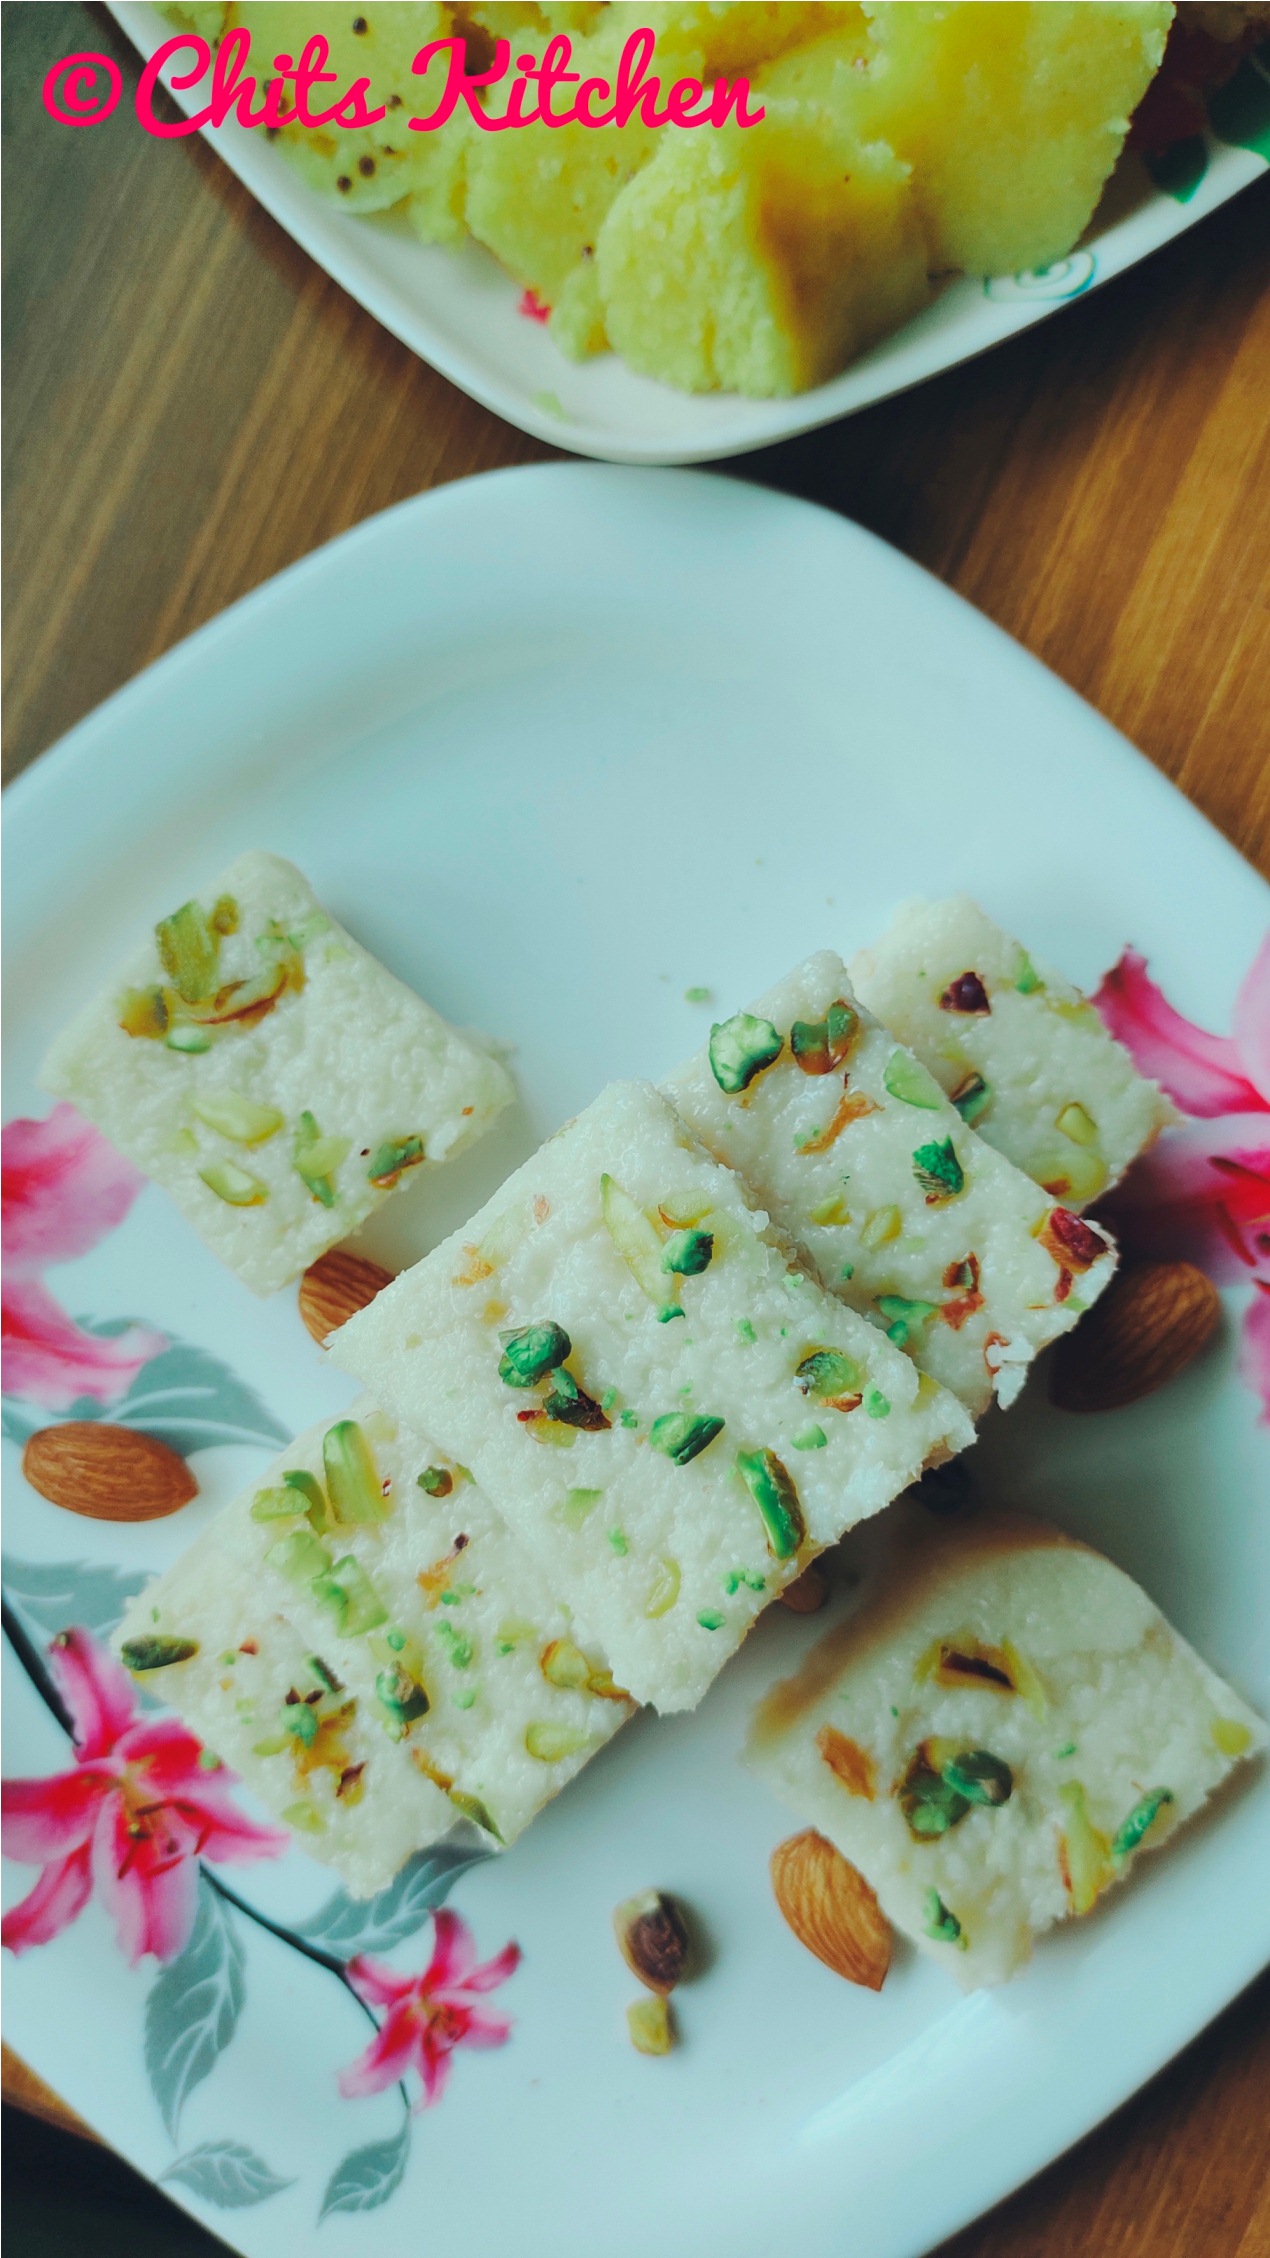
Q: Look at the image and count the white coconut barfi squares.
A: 7